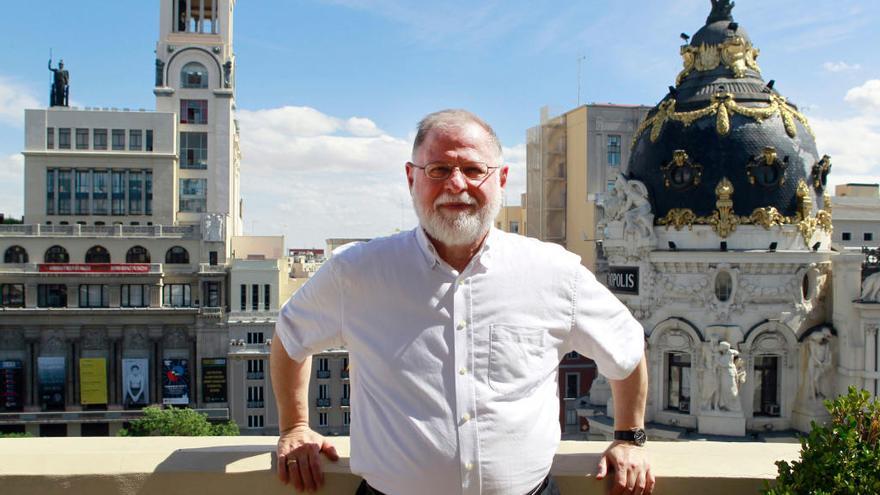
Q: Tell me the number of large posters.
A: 6